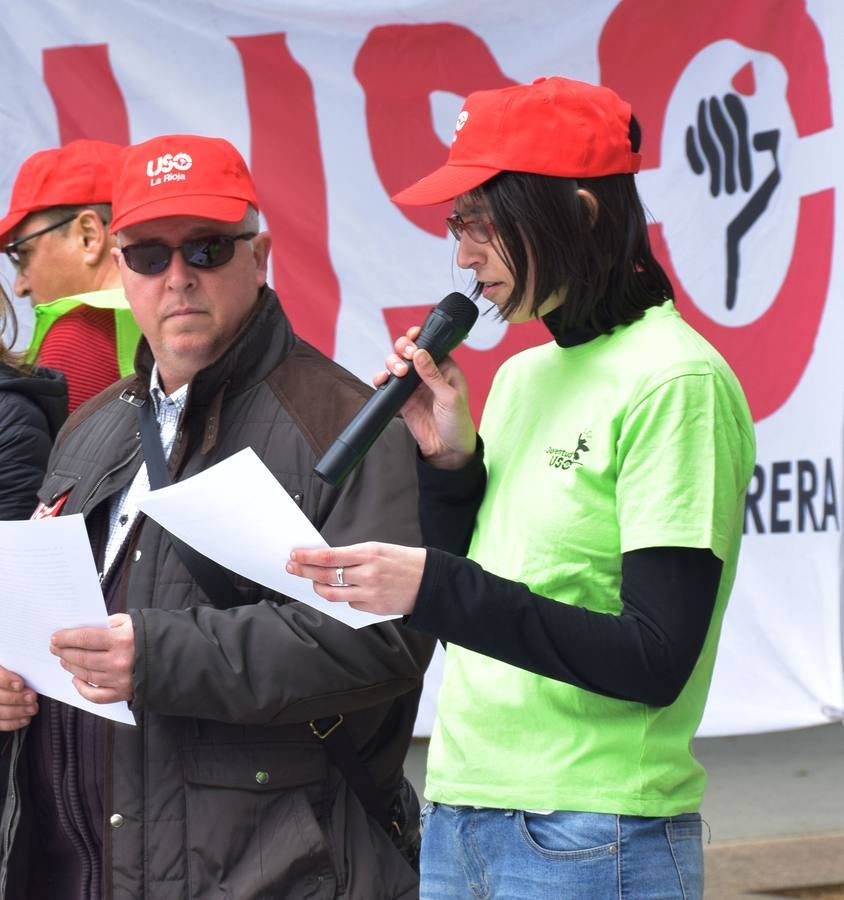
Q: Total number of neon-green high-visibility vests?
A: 1